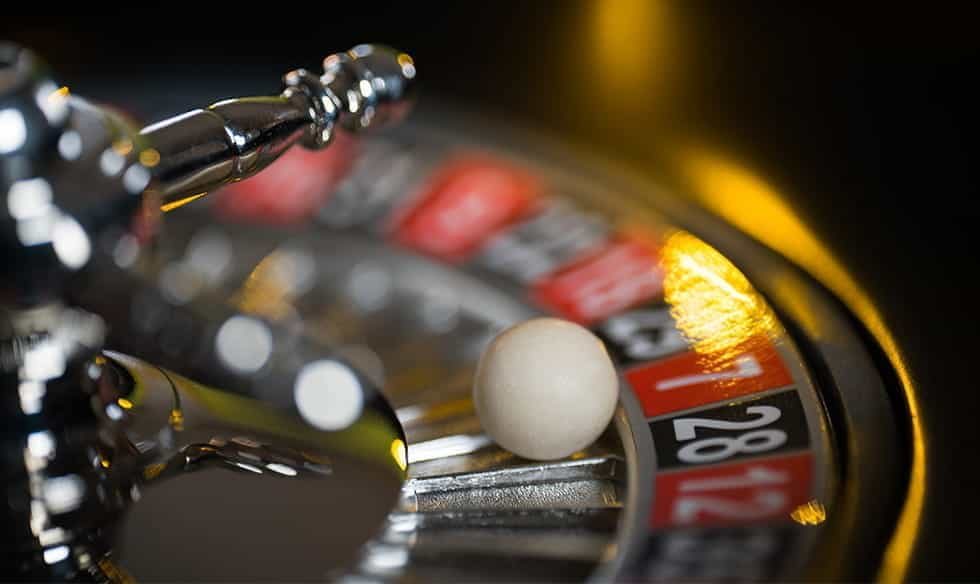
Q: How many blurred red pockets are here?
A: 3